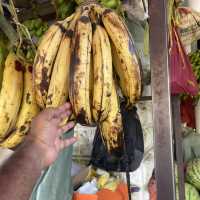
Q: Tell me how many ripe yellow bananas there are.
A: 8